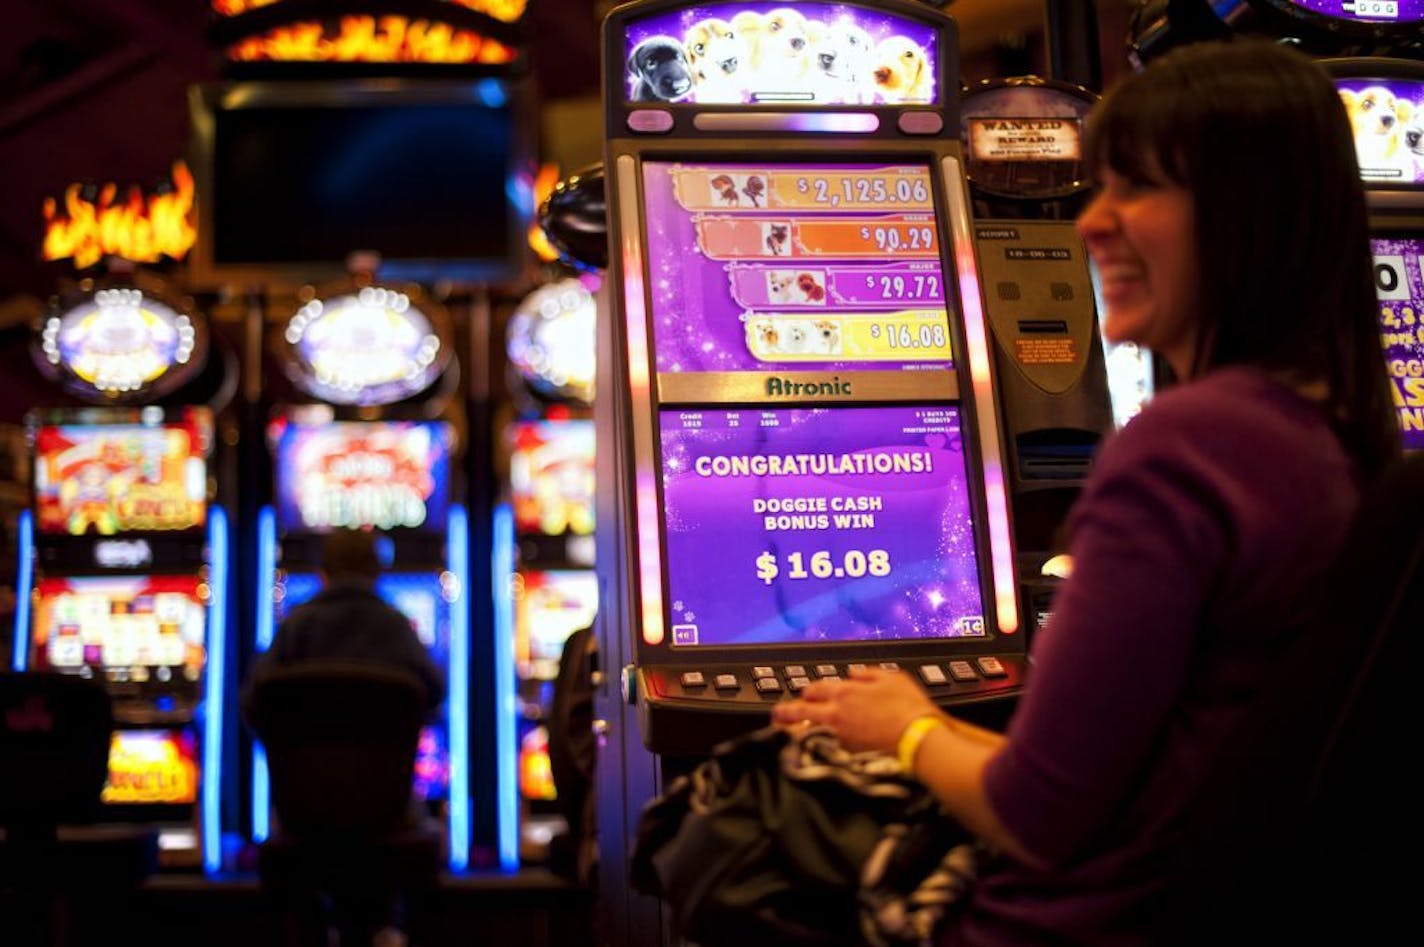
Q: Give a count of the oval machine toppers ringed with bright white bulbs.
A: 3